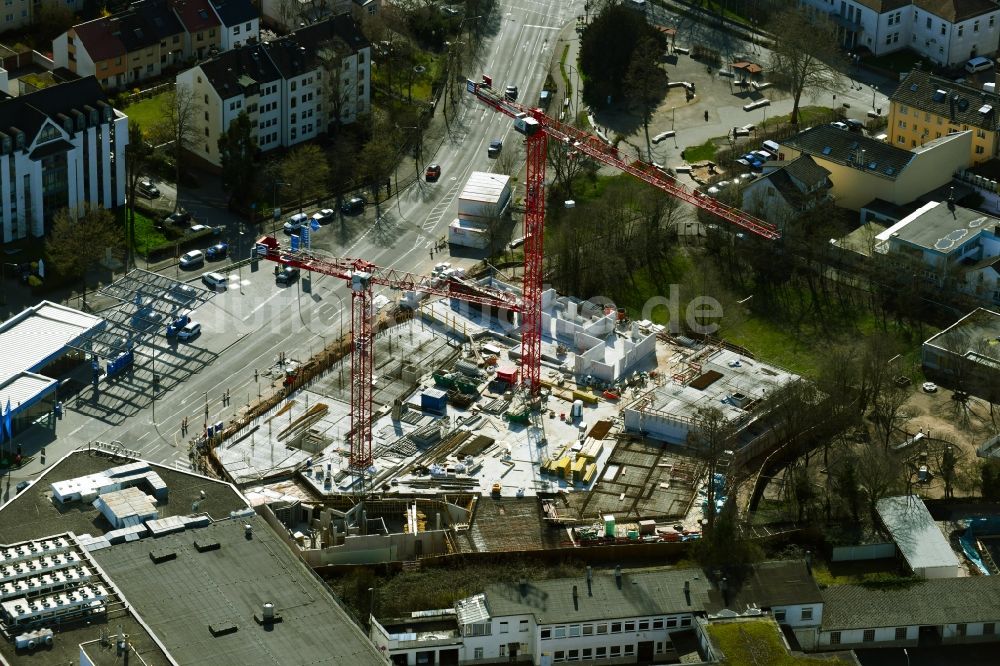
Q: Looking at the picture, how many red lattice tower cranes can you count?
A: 2